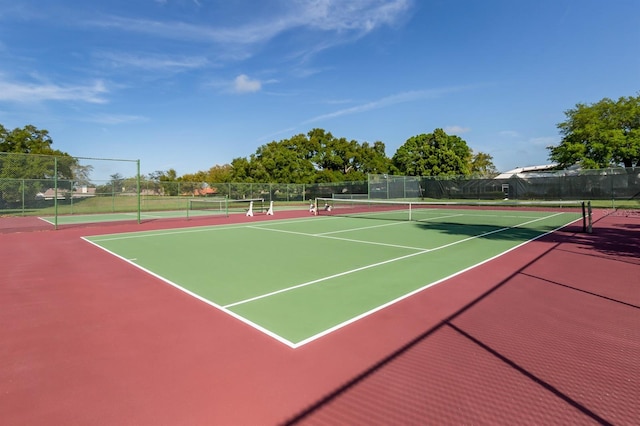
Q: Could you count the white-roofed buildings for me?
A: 1